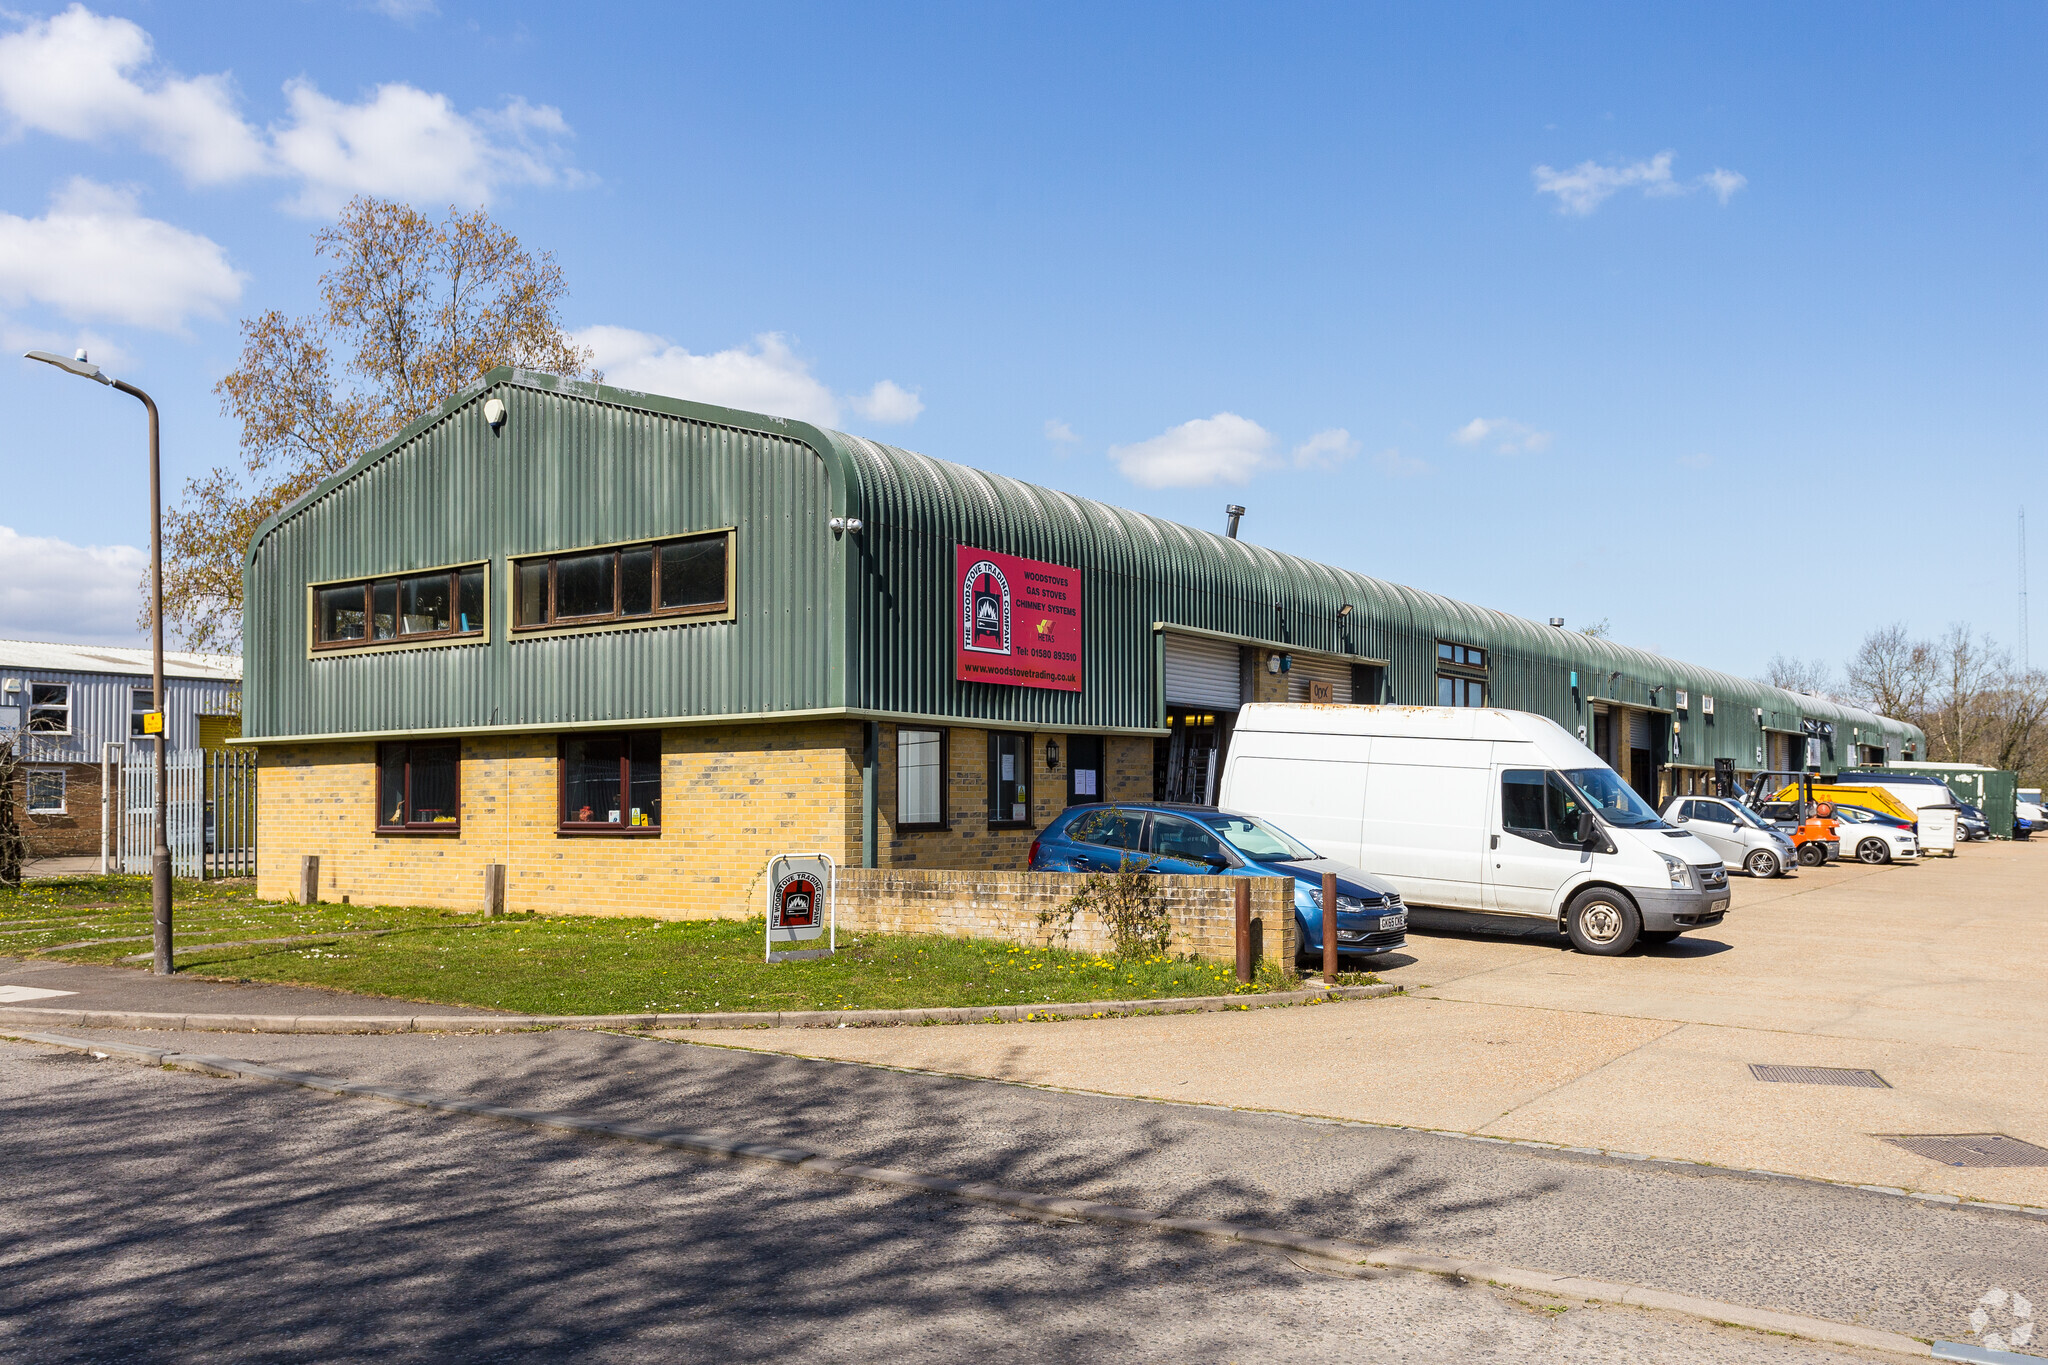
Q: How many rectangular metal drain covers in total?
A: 2